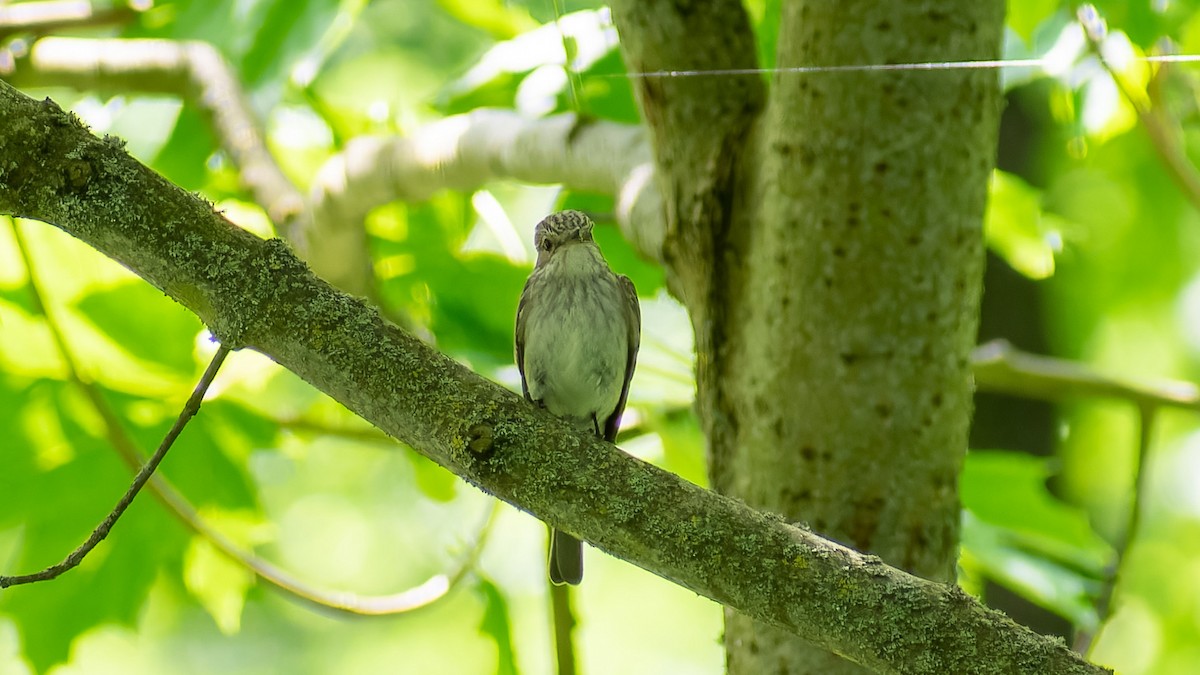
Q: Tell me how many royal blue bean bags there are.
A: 0